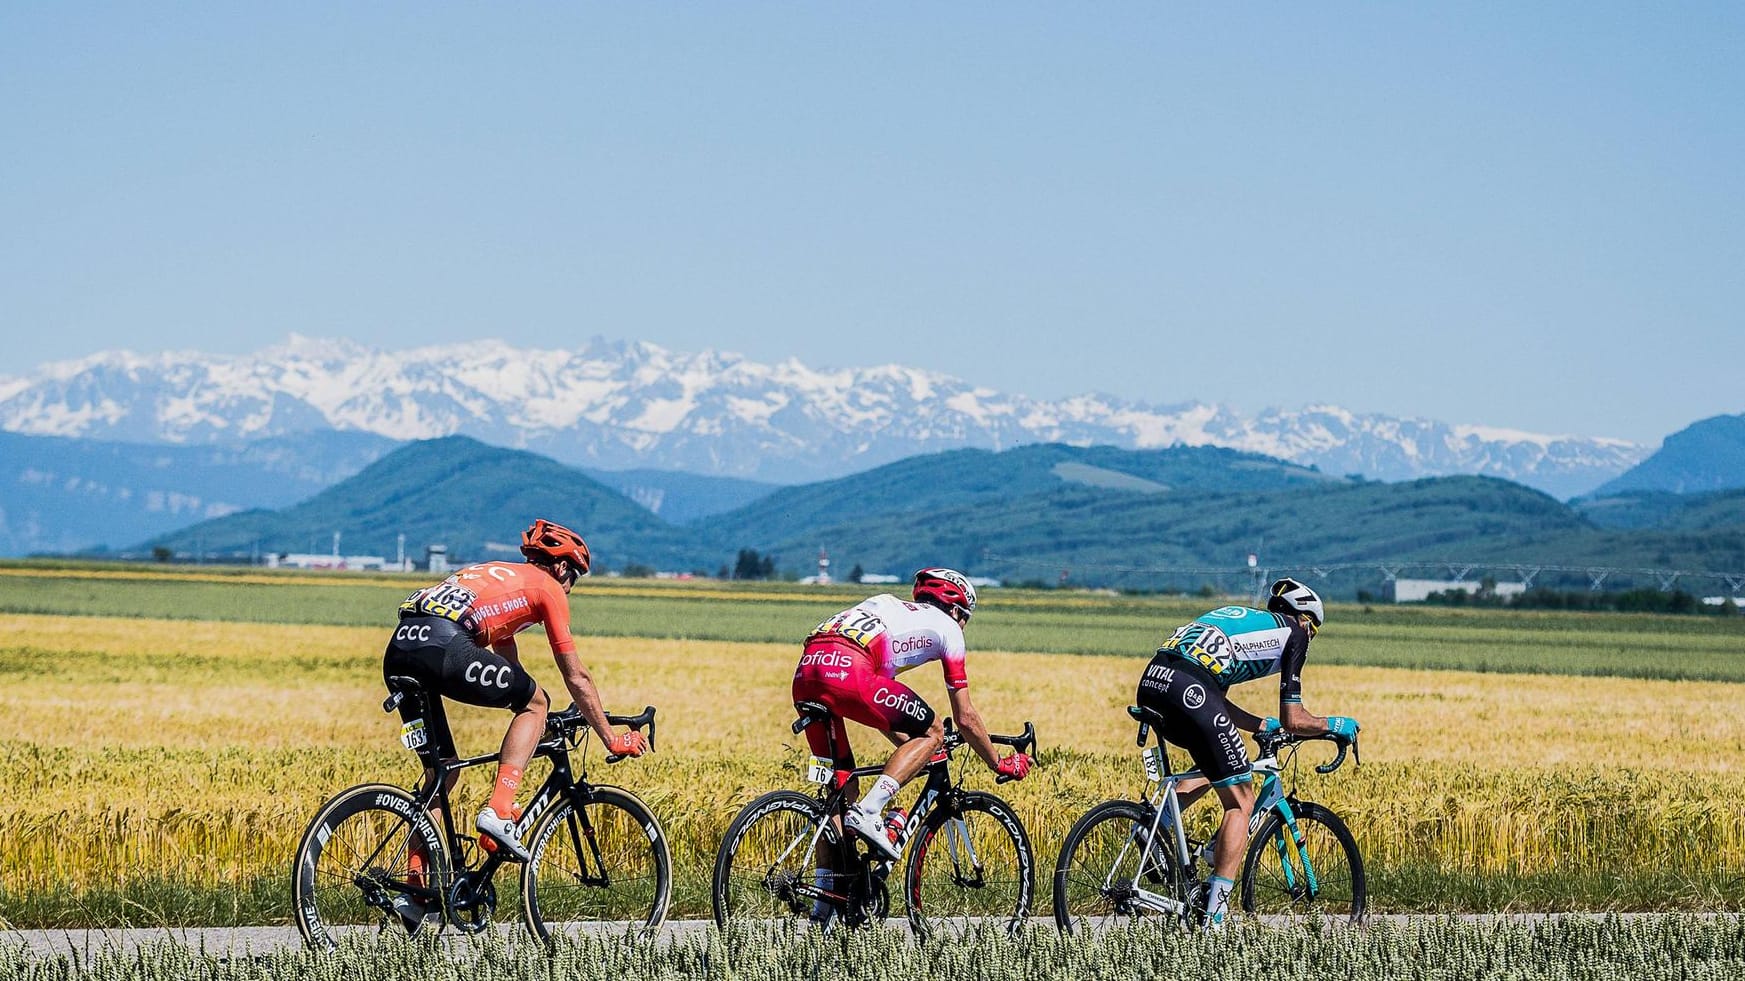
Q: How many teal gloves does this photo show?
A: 2